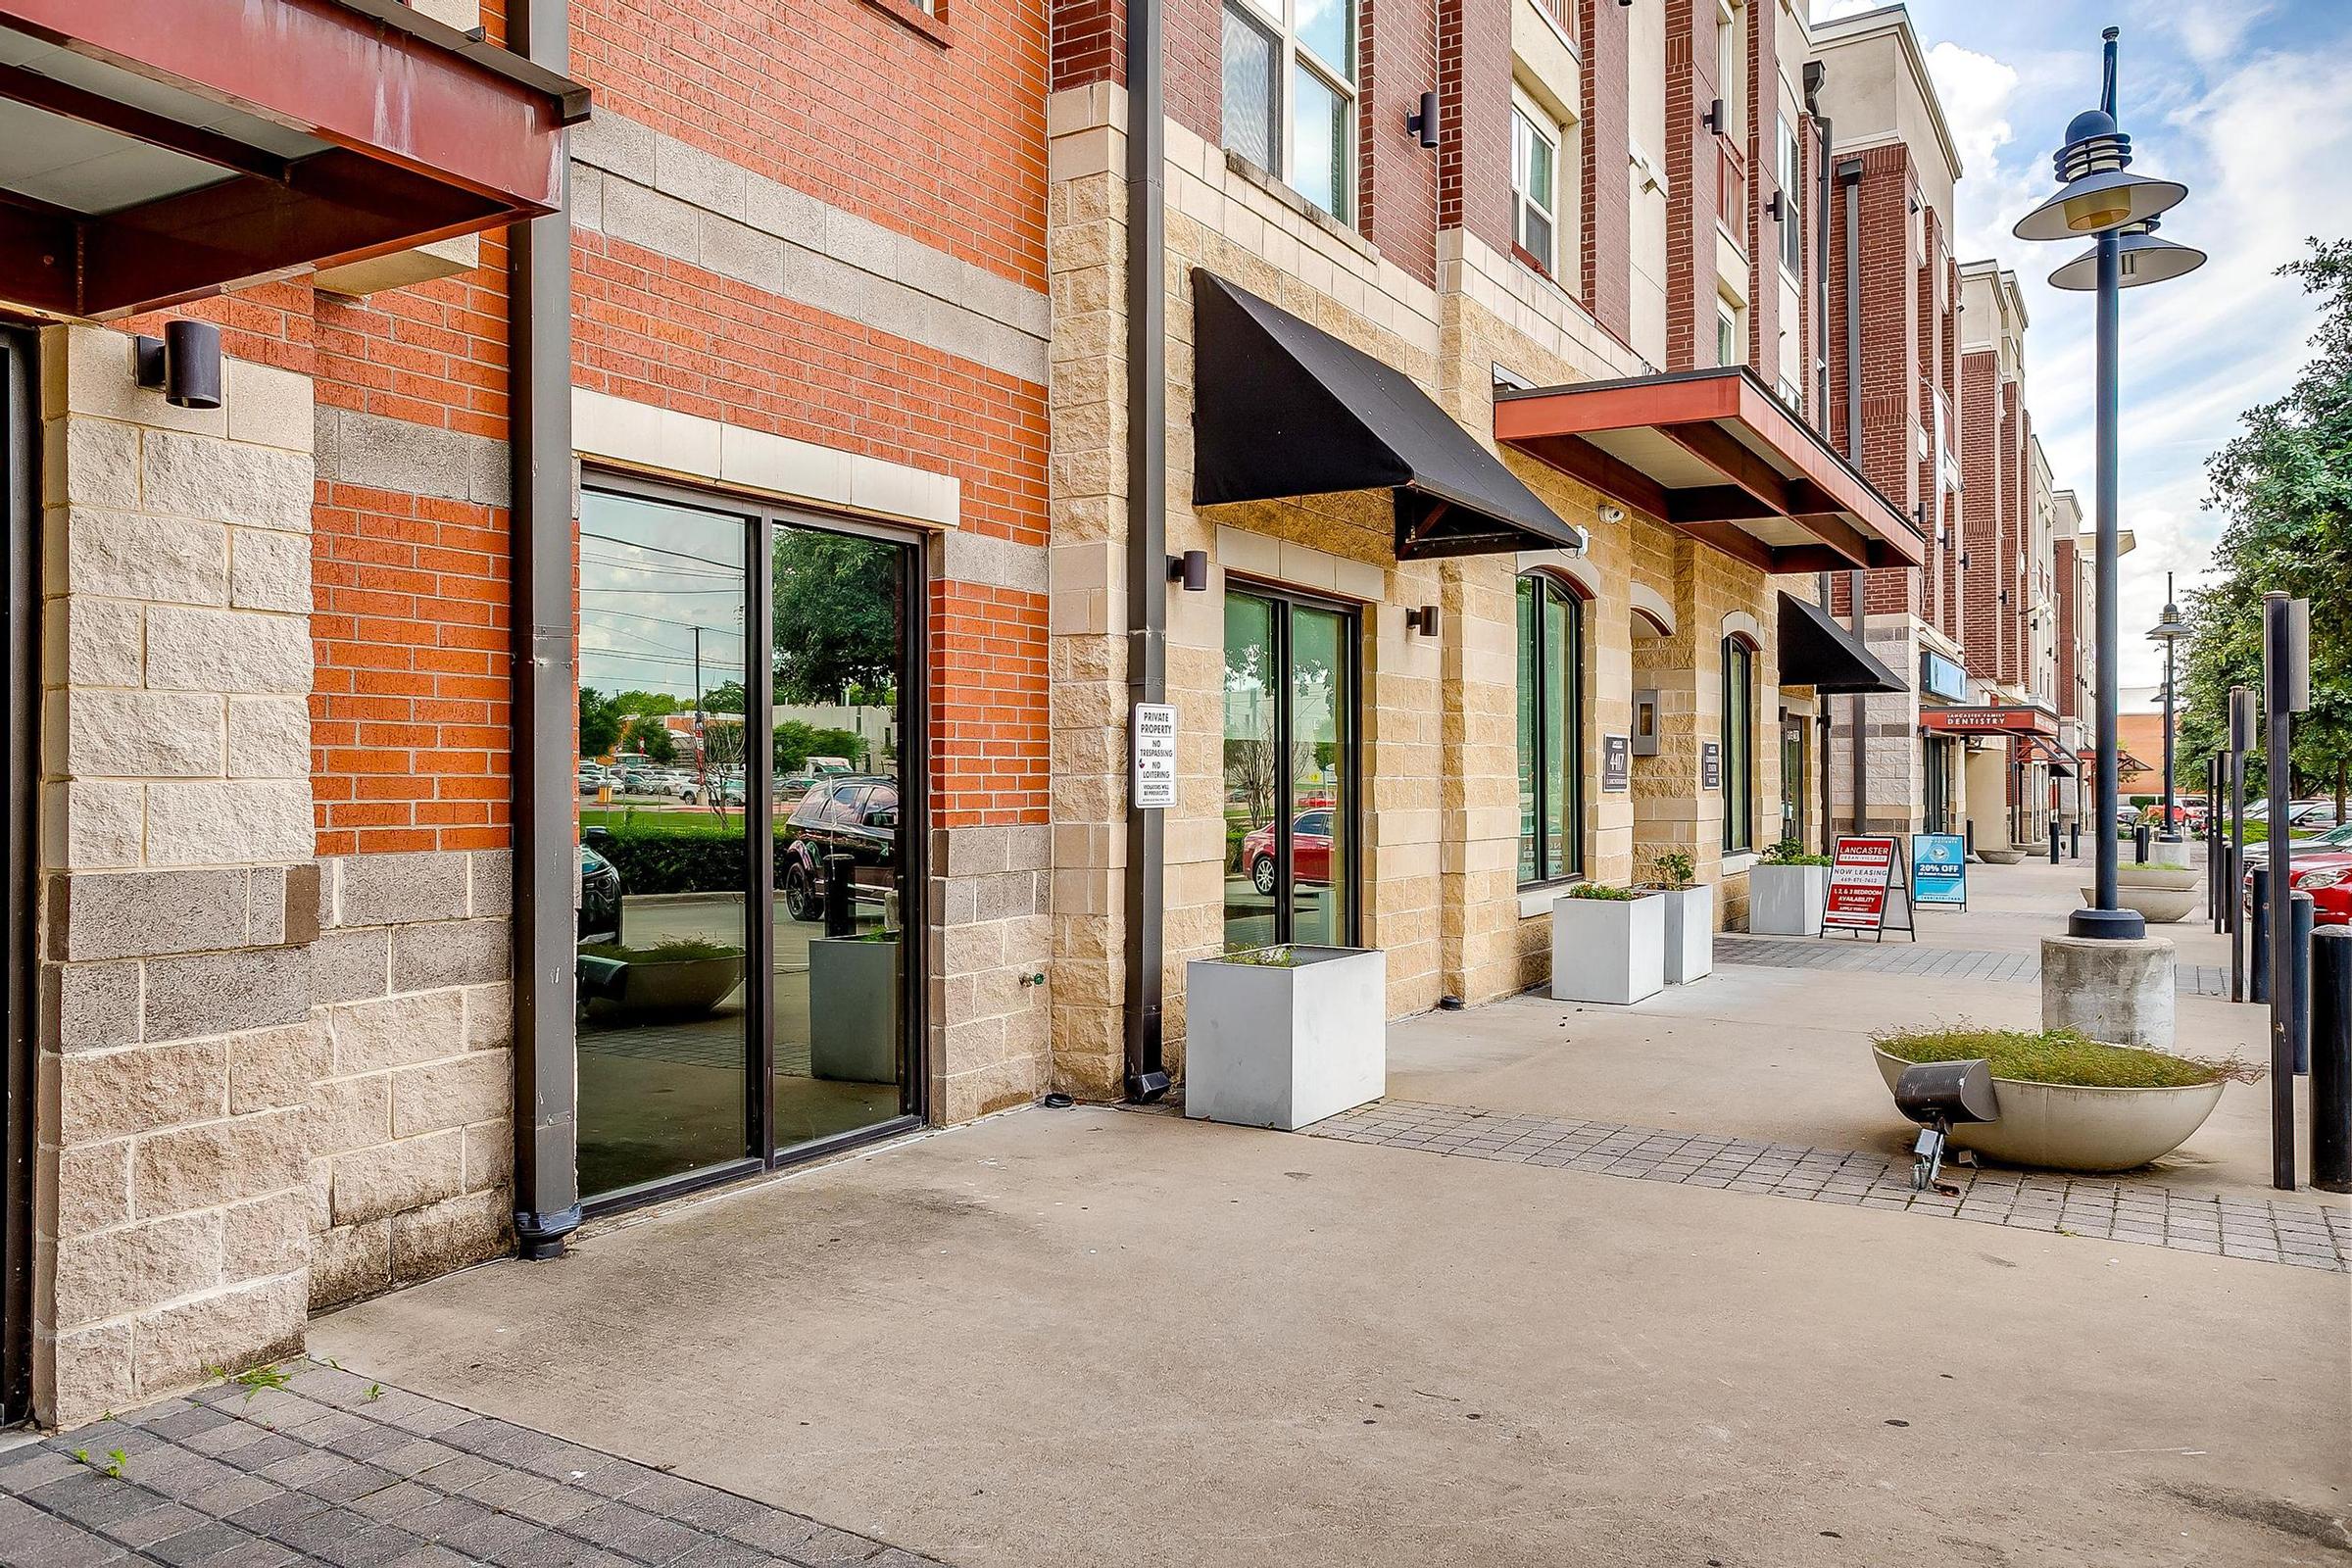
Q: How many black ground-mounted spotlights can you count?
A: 1